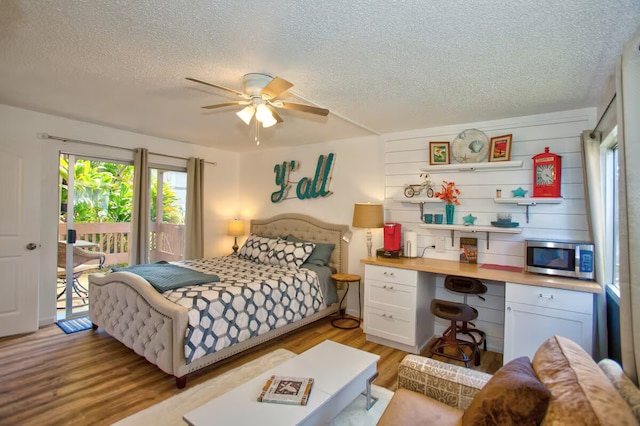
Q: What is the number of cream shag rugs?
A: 1